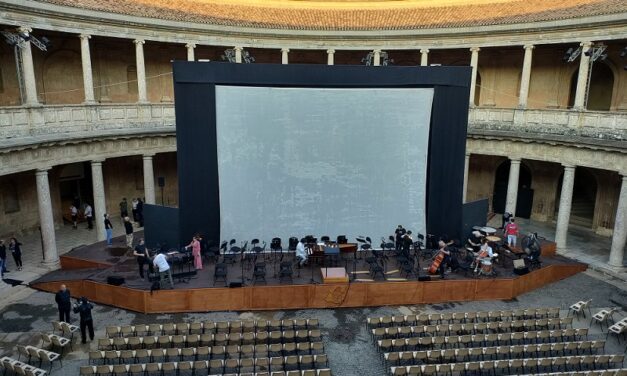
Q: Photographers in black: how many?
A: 1